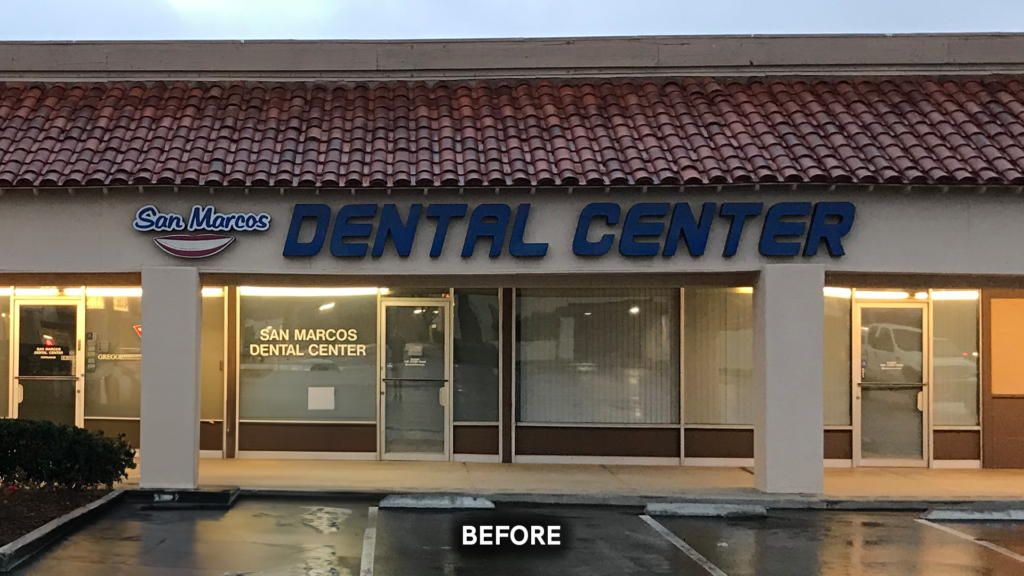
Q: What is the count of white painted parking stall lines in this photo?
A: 3